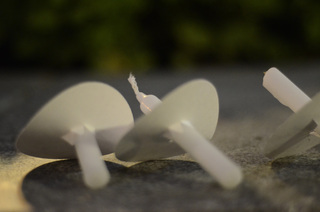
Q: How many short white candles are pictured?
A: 3